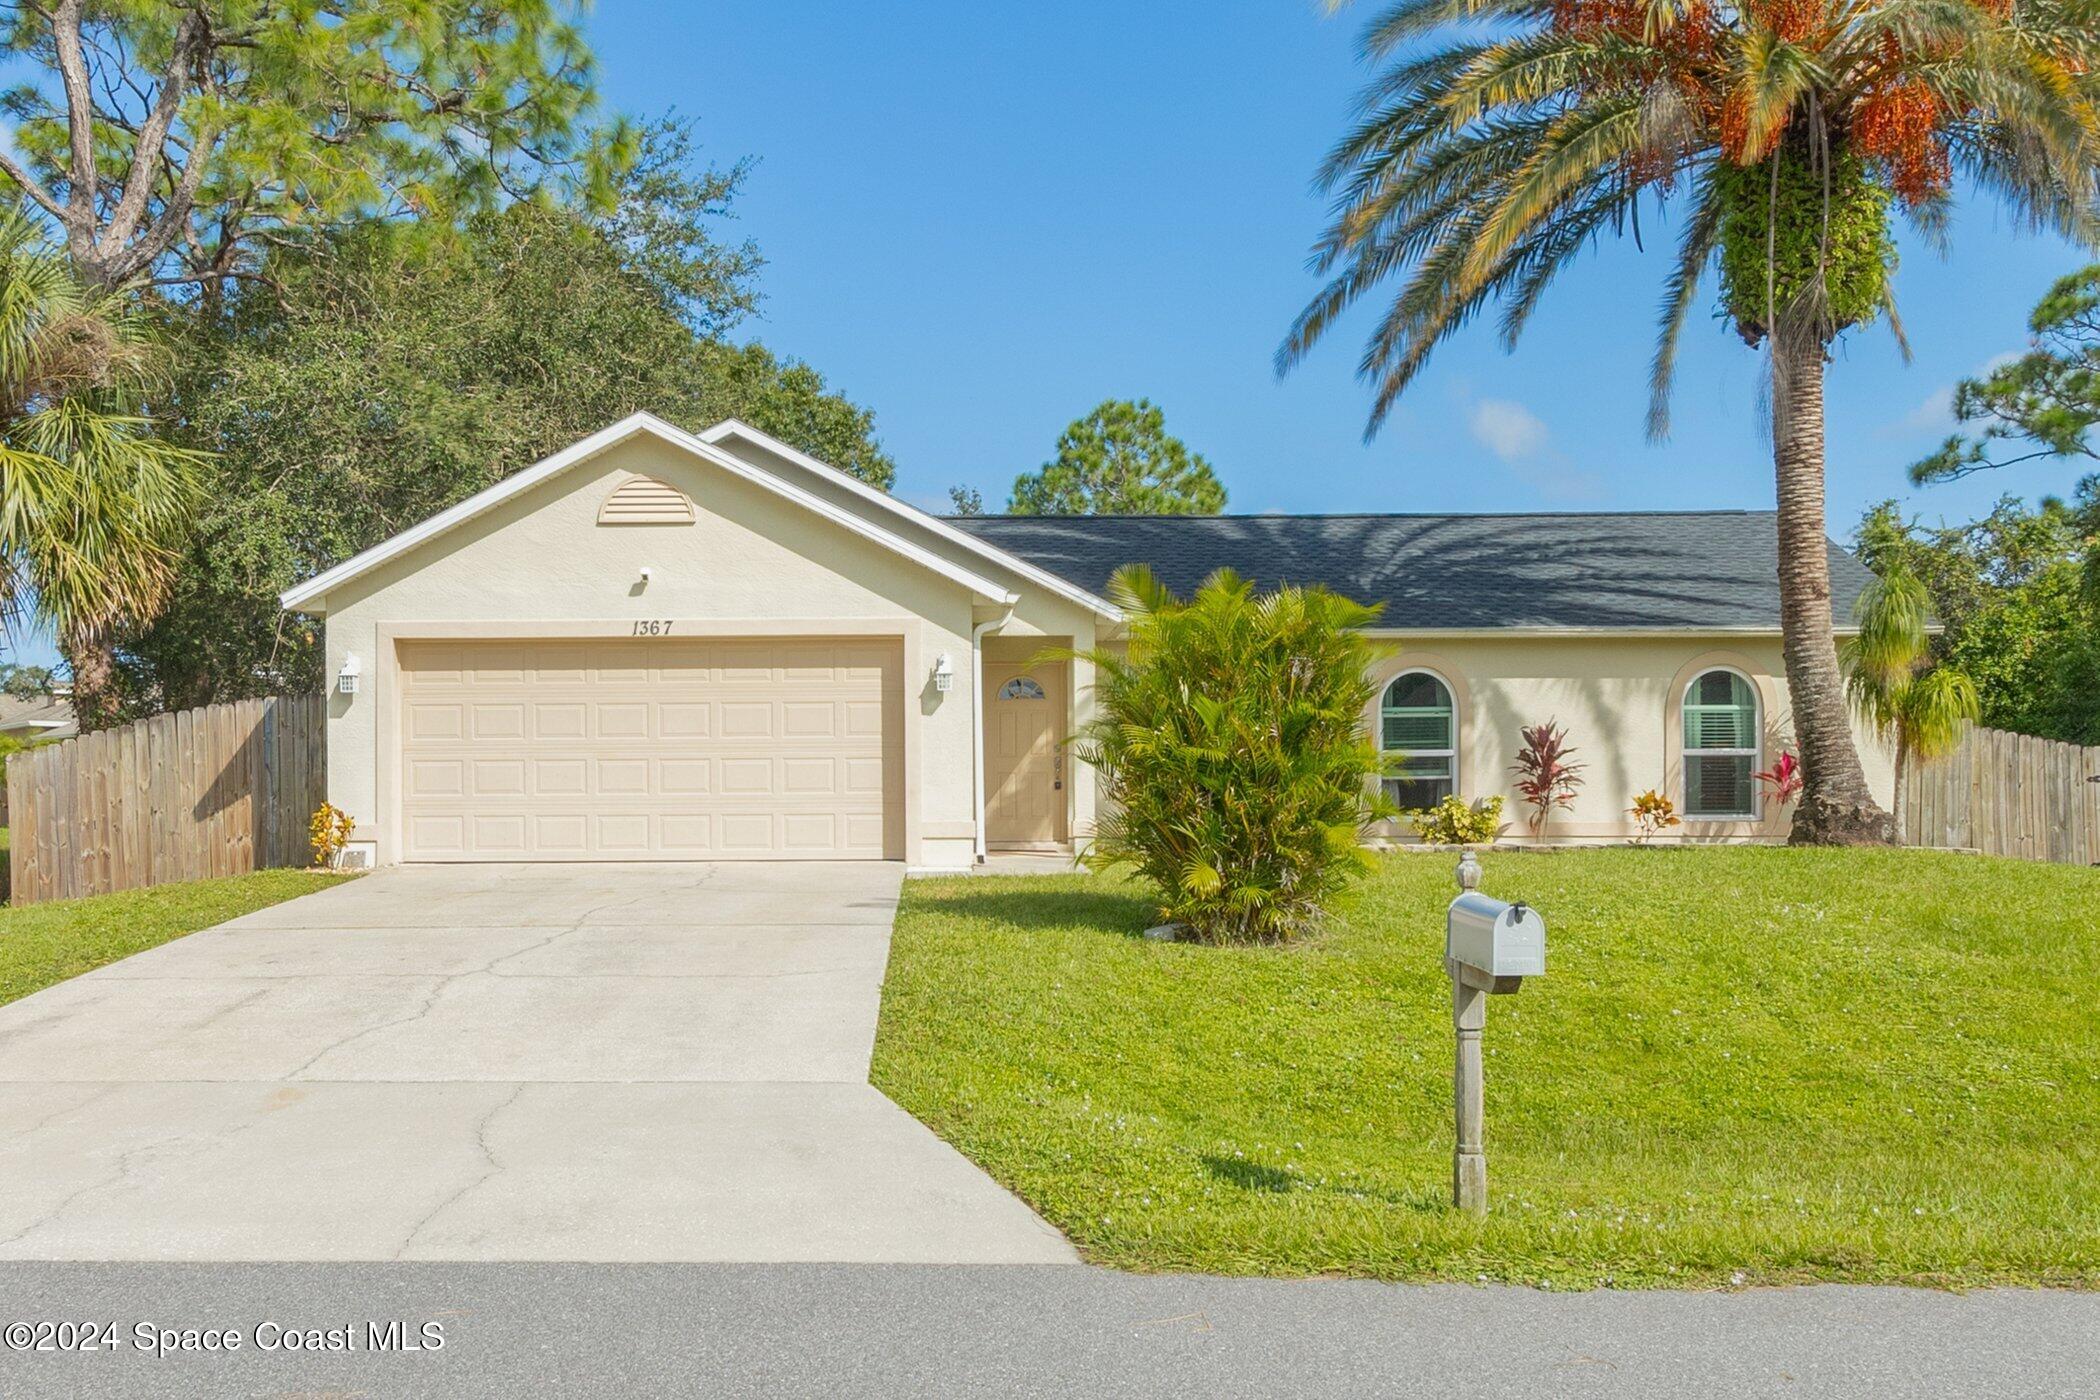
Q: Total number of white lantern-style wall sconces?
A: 2